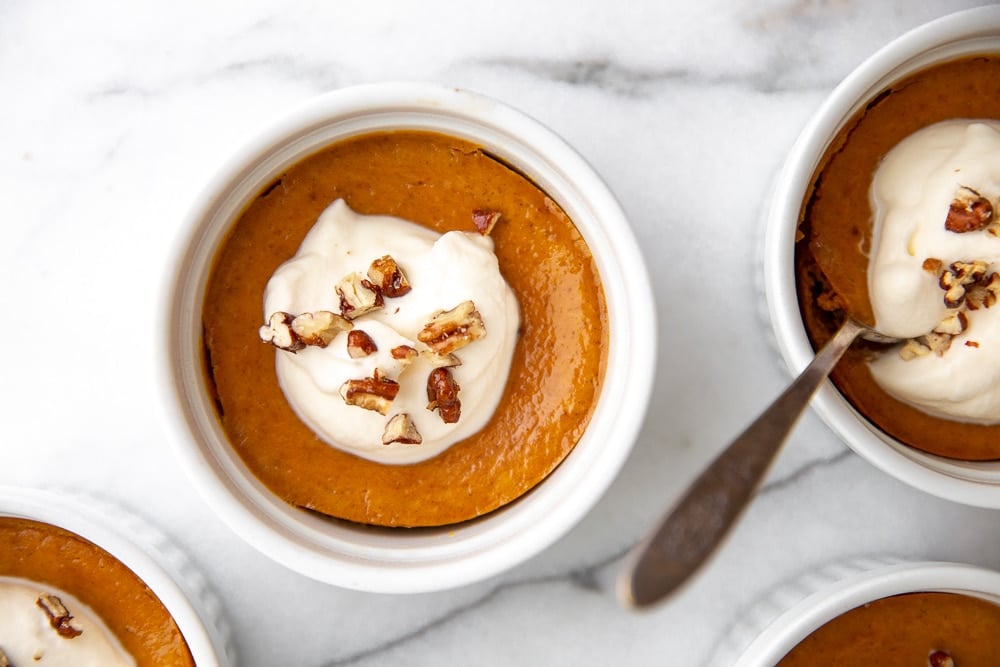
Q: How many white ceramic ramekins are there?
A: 4